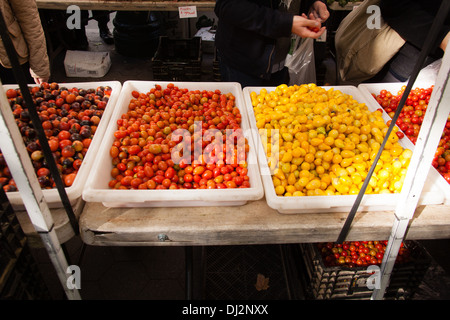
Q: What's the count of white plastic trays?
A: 4